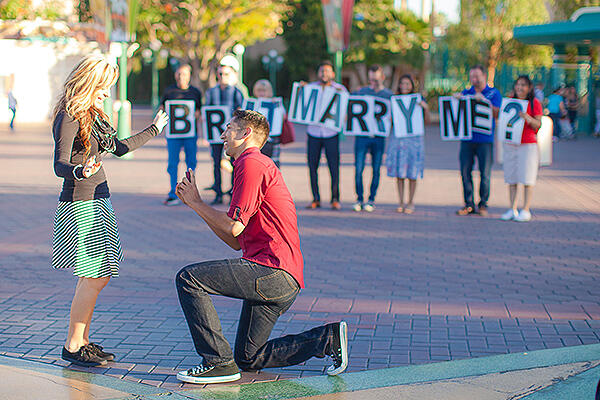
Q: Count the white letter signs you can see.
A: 12